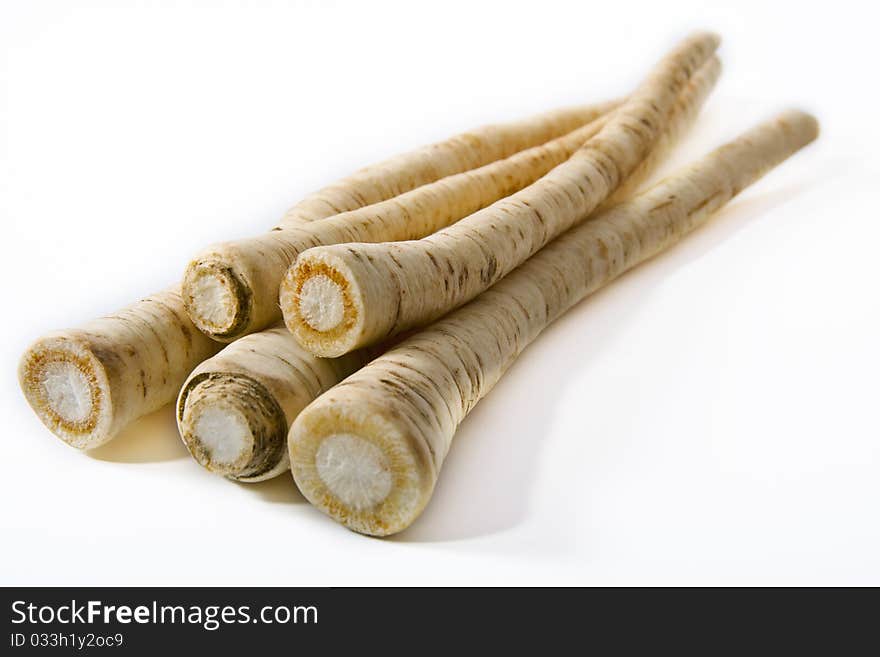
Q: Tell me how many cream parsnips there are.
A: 5